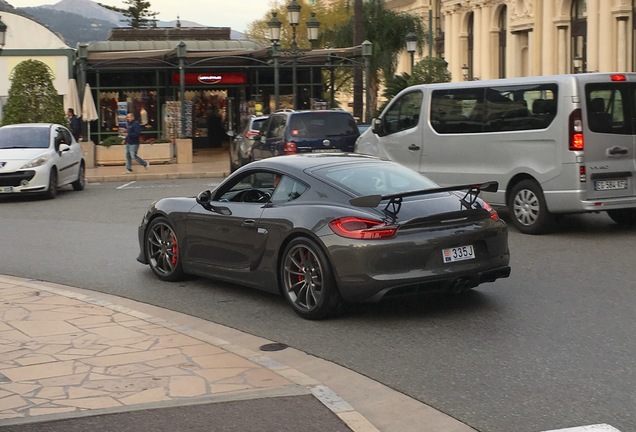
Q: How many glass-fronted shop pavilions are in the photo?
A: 1